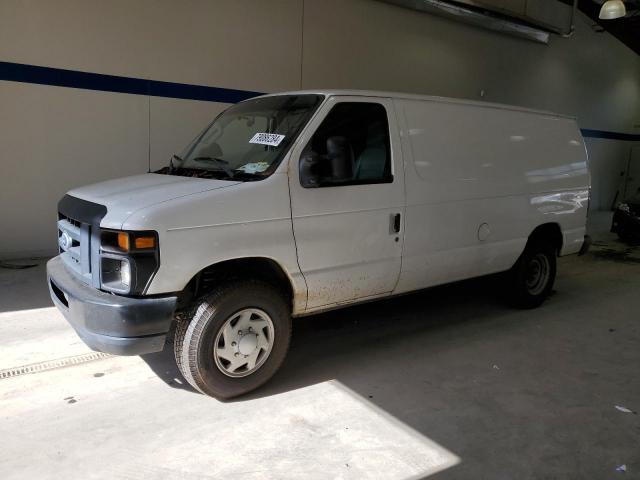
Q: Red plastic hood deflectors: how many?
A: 0